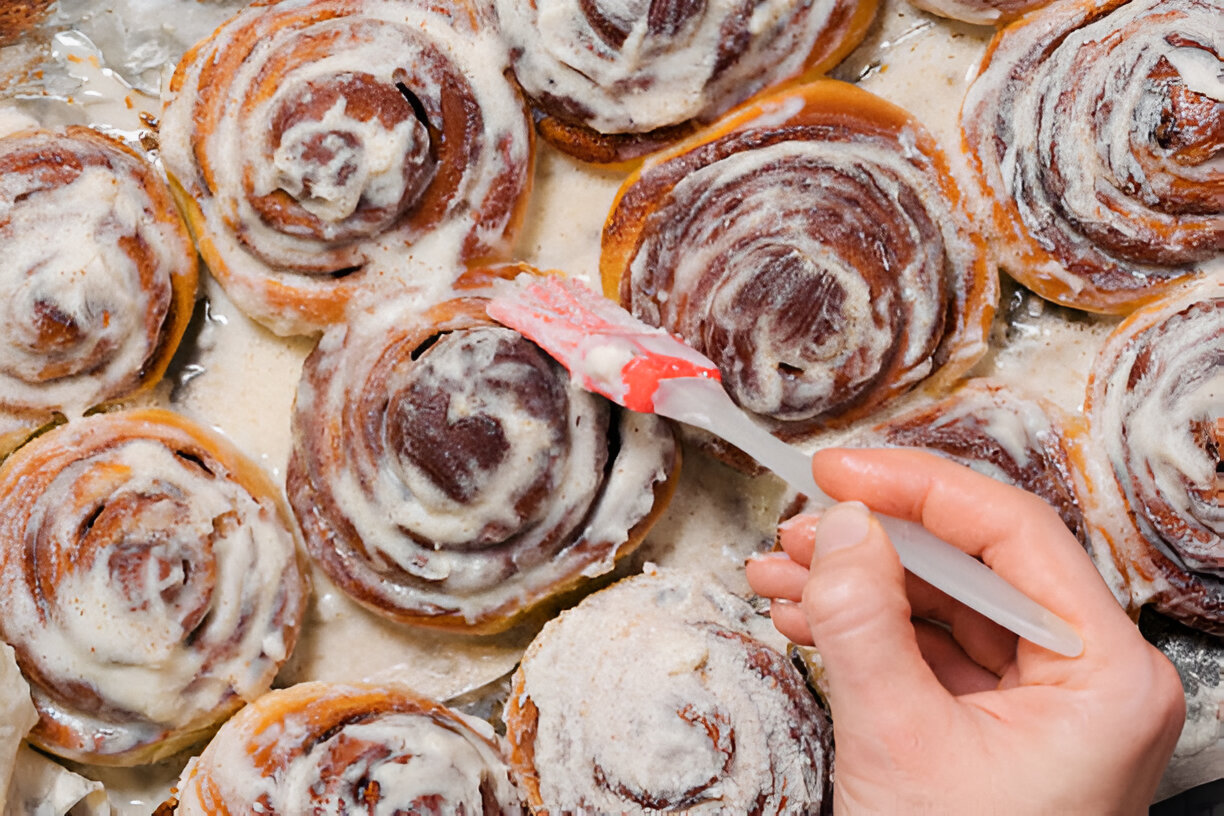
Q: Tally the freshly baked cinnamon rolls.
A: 12